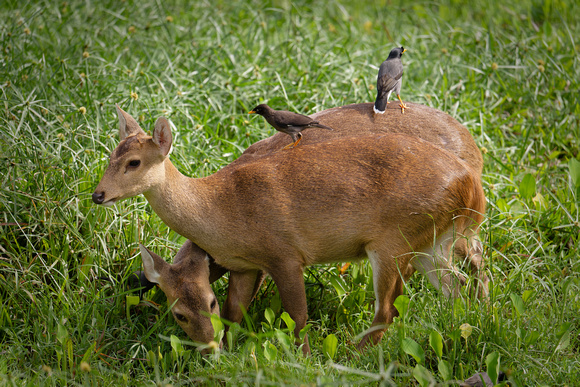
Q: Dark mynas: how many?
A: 2